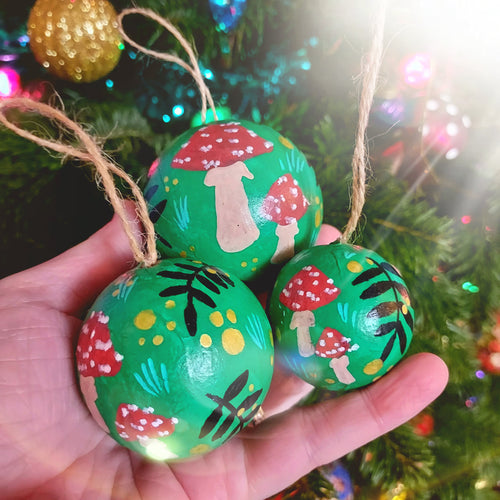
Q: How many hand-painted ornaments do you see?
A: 3